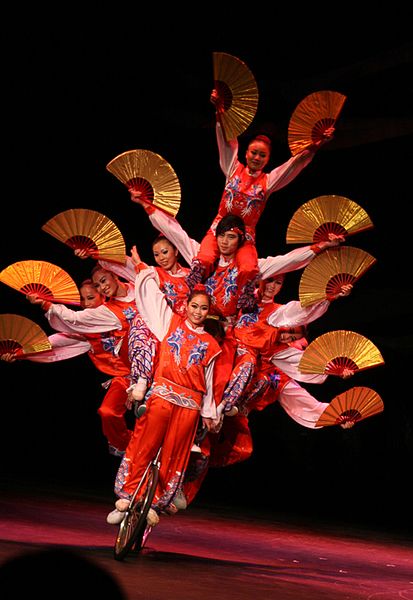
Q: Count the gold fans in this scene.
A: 10